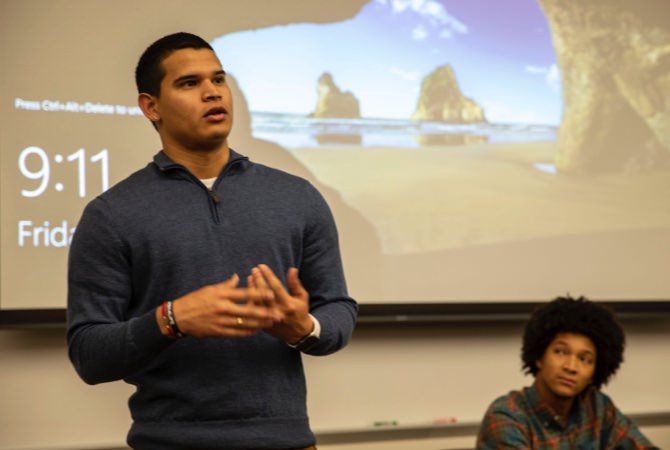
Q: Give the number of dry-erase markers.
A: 2